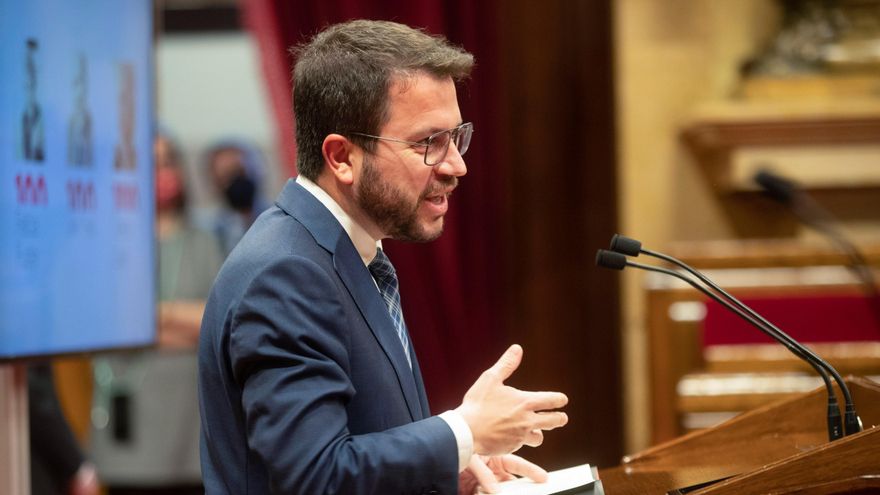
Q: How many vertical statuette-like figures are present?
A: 3